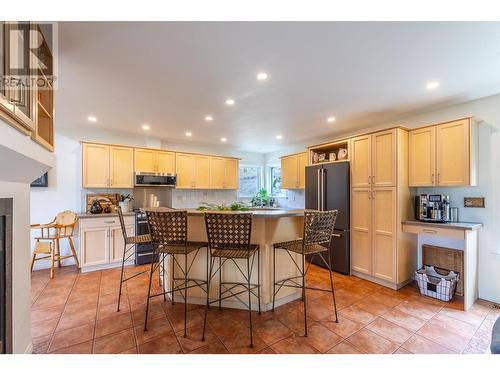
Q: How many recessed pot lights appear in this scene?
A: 10